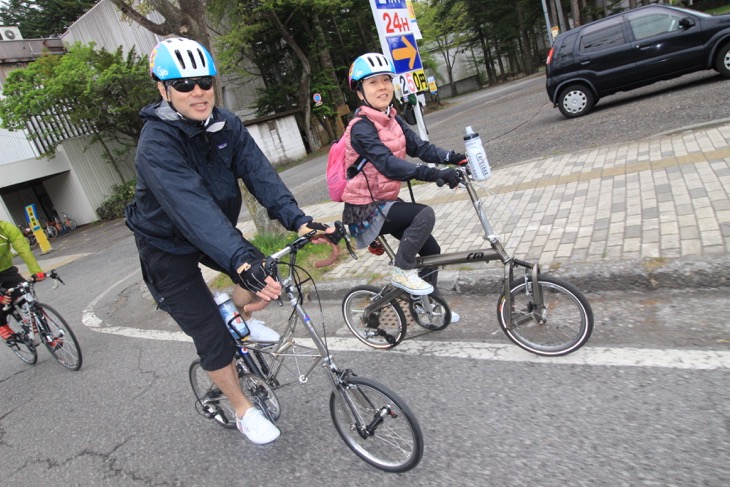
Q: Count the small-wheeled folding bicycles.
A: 2